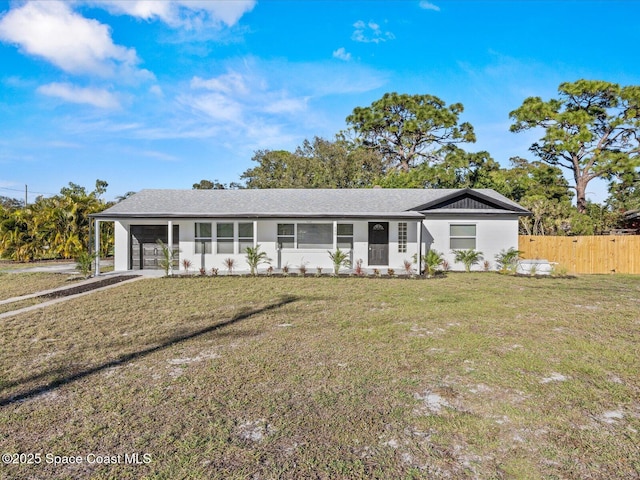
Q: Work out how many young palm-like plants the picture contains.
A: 7